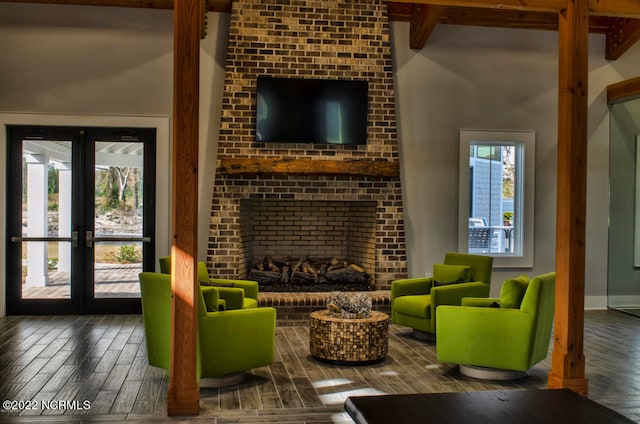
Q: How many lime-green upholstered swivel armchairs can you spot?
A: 4